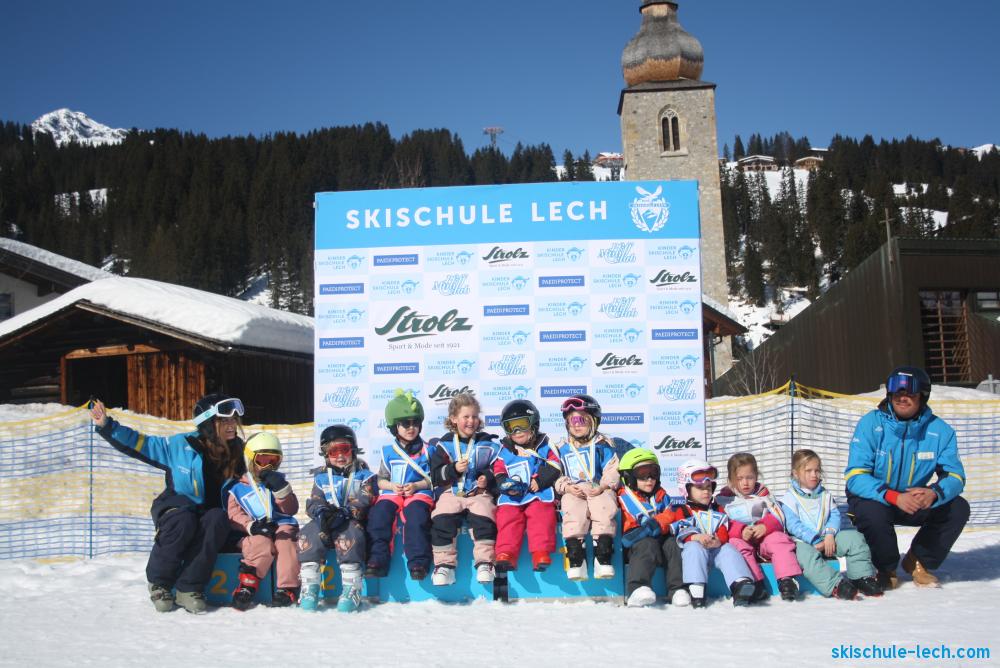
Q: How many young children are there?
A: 10